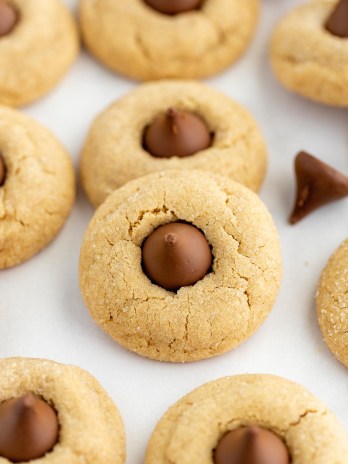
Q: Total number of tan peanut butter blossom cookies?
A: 9